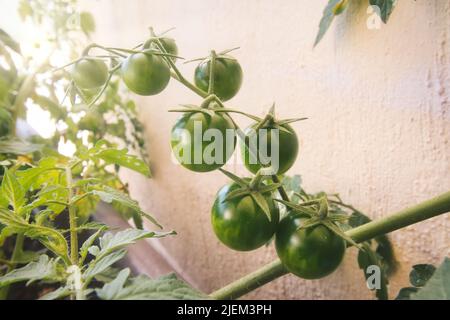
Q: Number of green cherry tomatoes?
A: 8